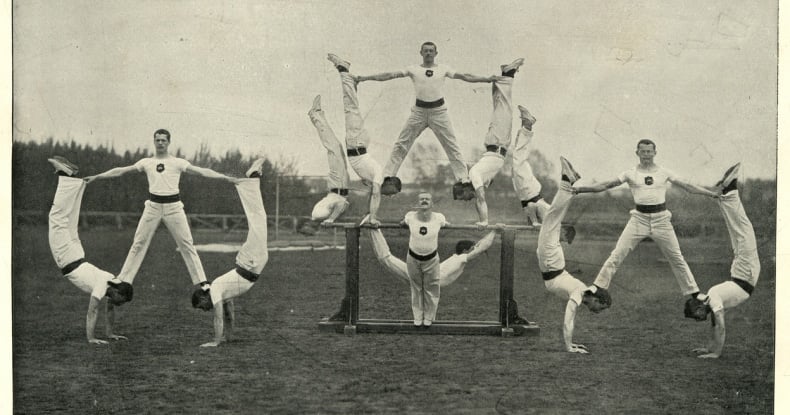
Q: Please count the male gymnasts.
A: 13